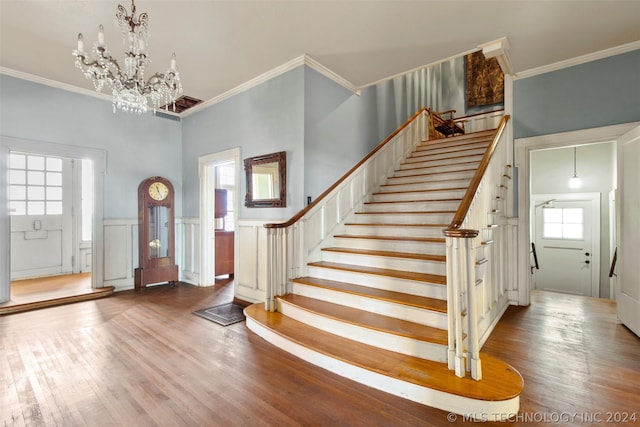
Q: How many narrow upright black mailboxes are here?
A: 0